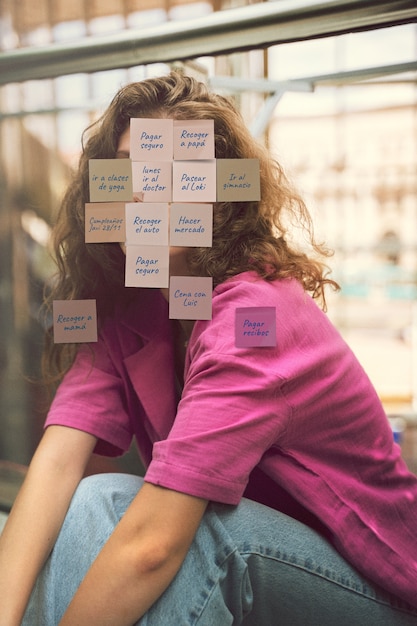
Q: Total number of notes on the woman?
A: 13